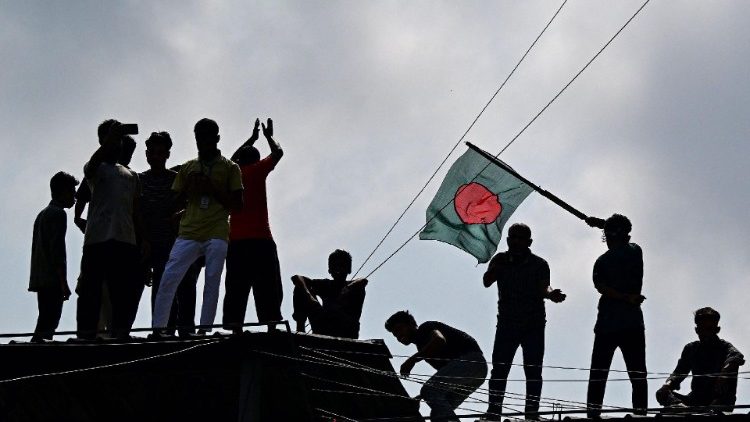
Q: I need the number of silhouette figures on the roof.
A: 11